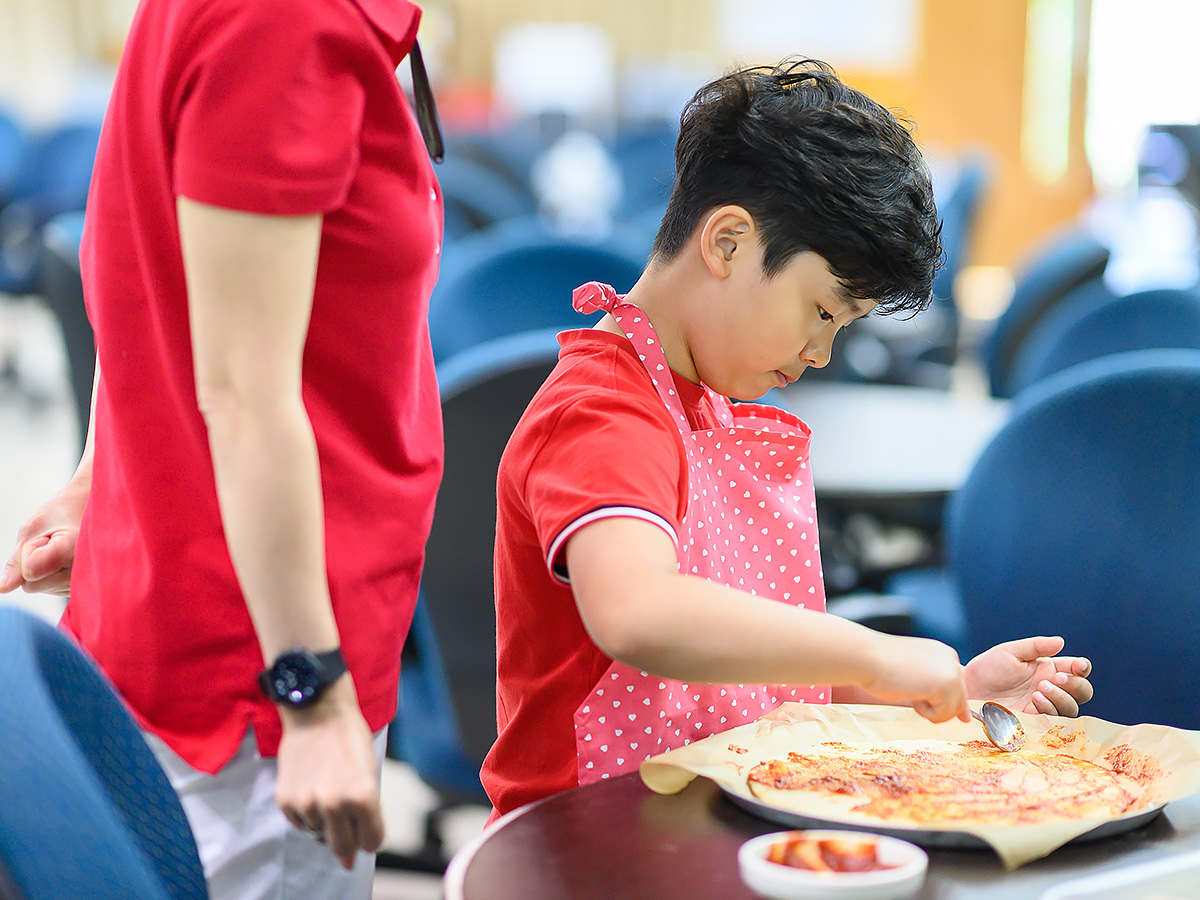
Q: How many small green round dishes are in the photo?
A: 0